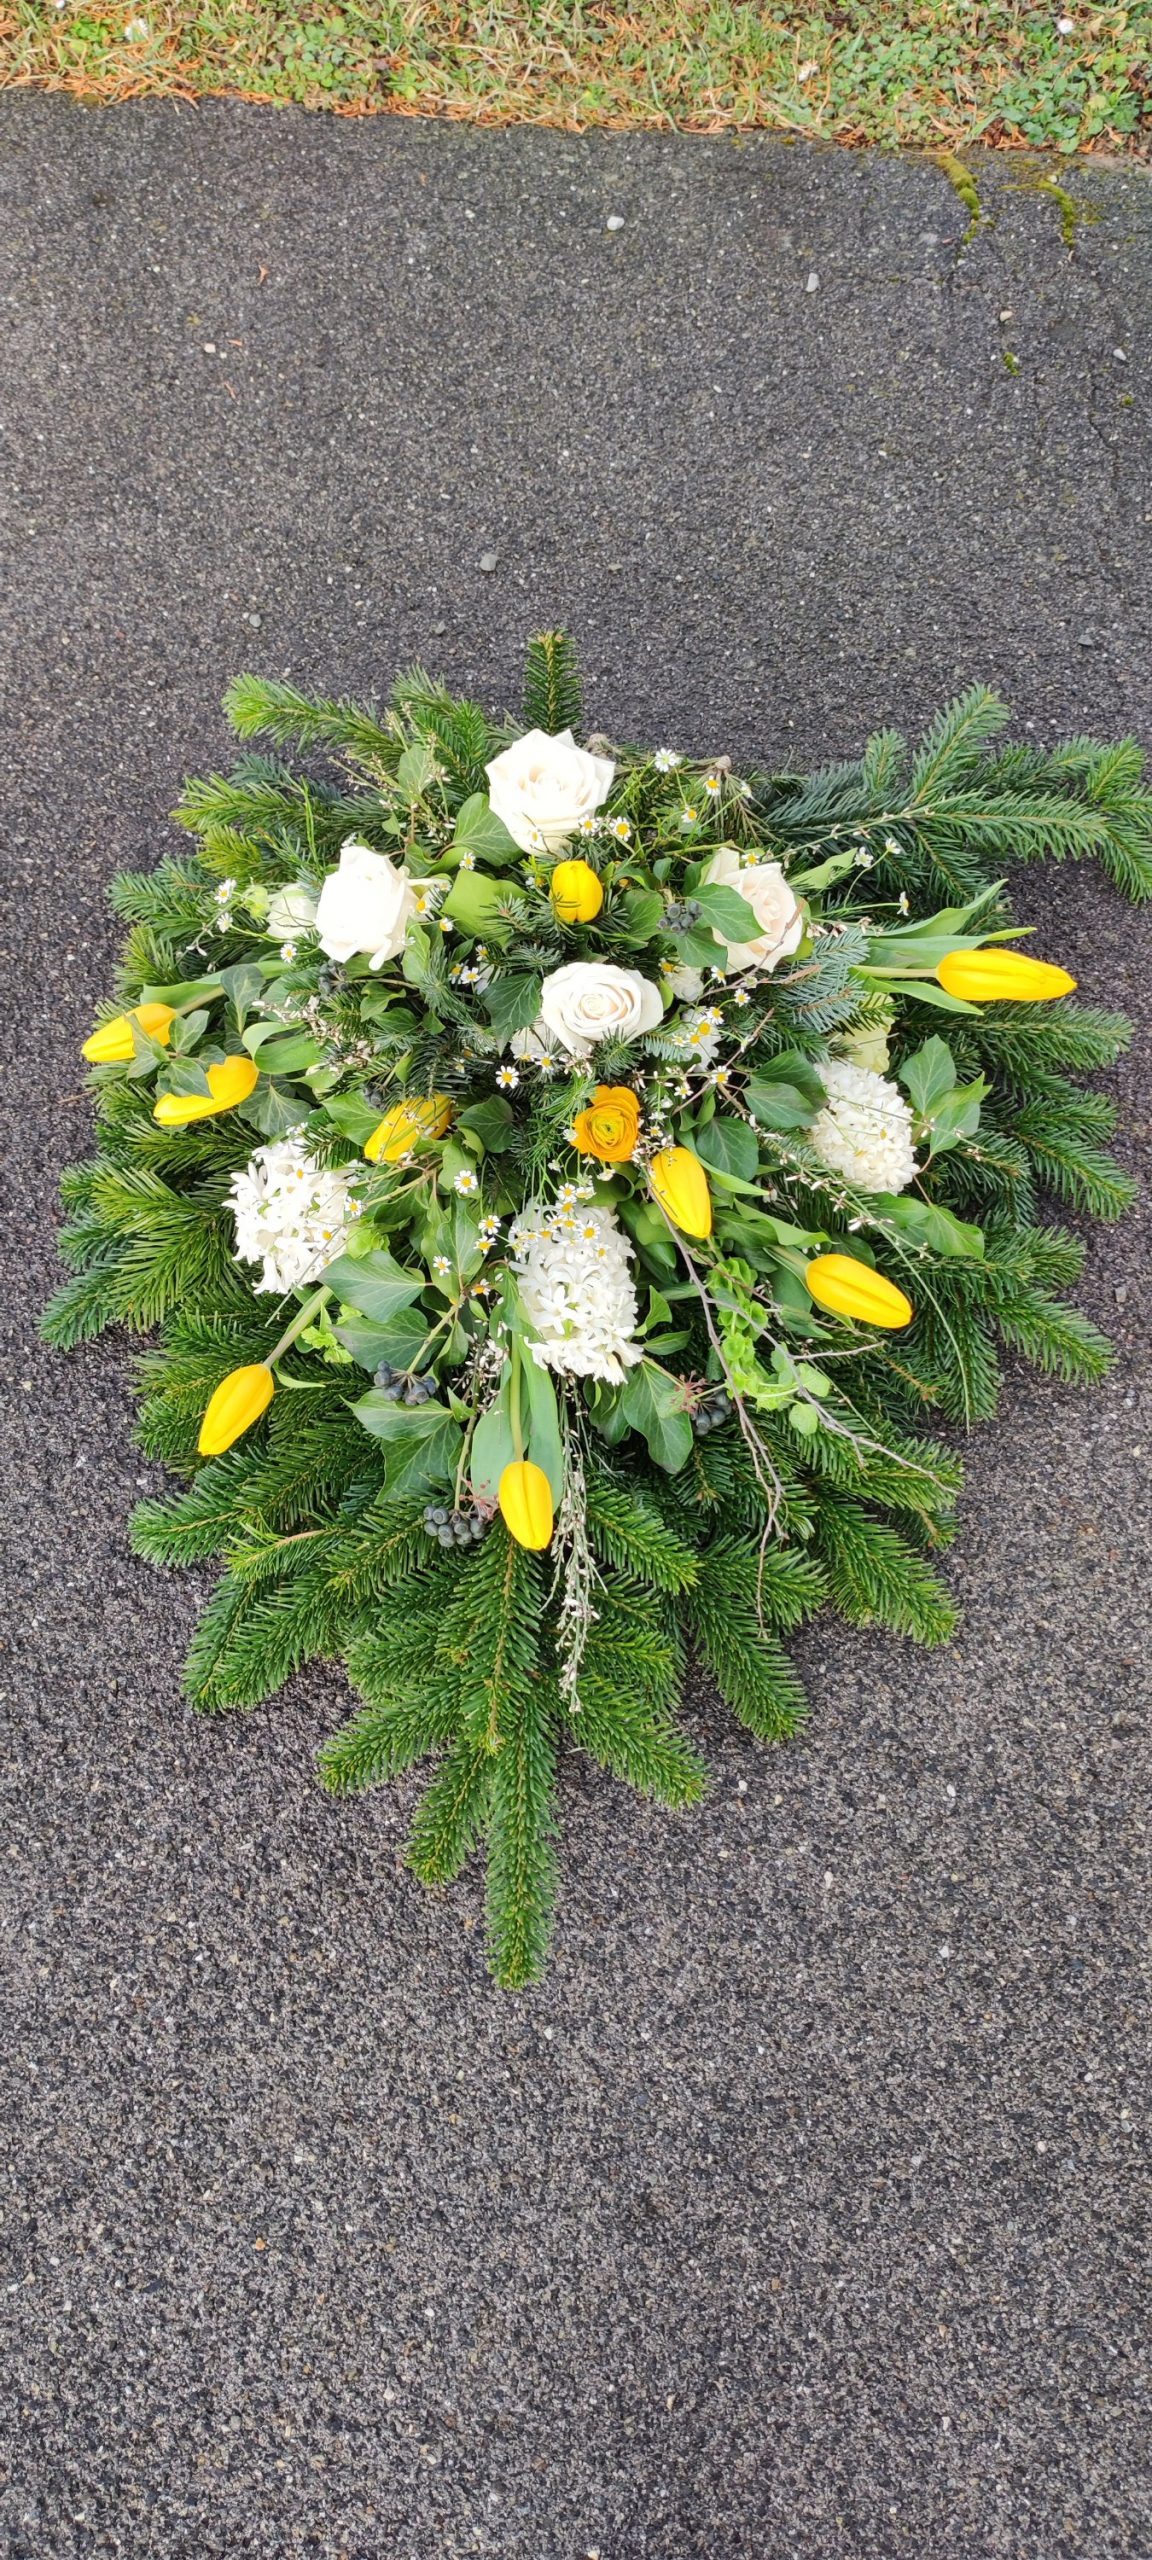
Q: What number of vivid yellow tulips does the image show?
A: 9